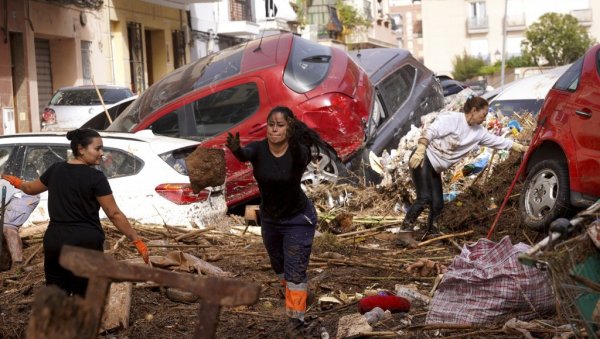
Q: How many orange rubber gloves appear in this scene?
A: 2